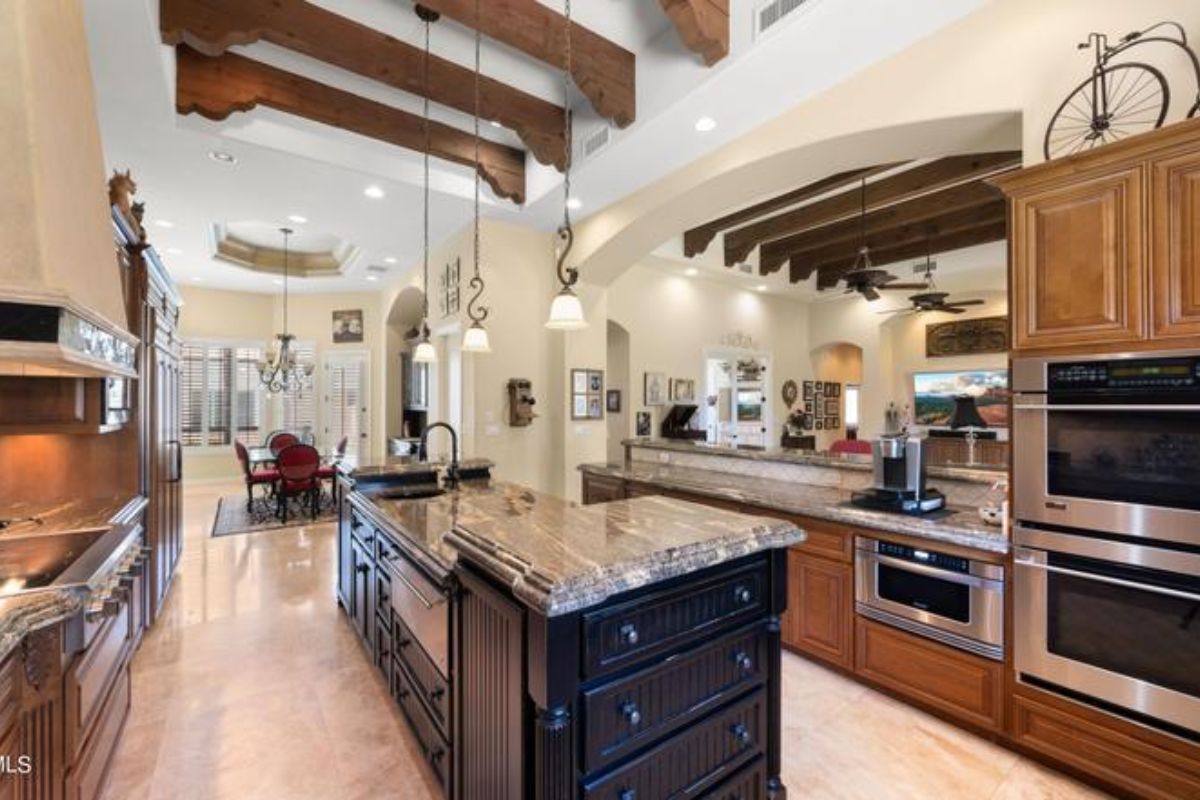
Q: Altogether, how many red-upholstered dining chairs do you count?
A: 4